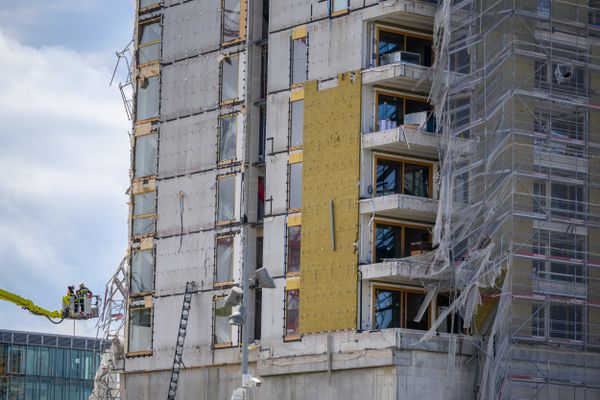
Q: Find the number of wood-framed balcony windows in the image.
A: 5